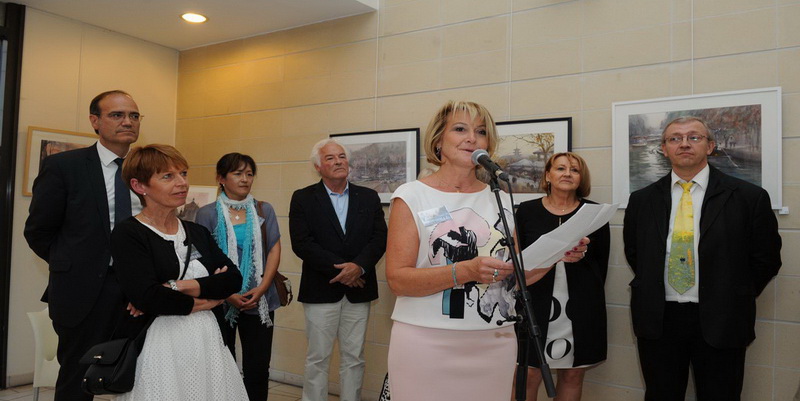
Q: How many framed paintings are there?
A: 5